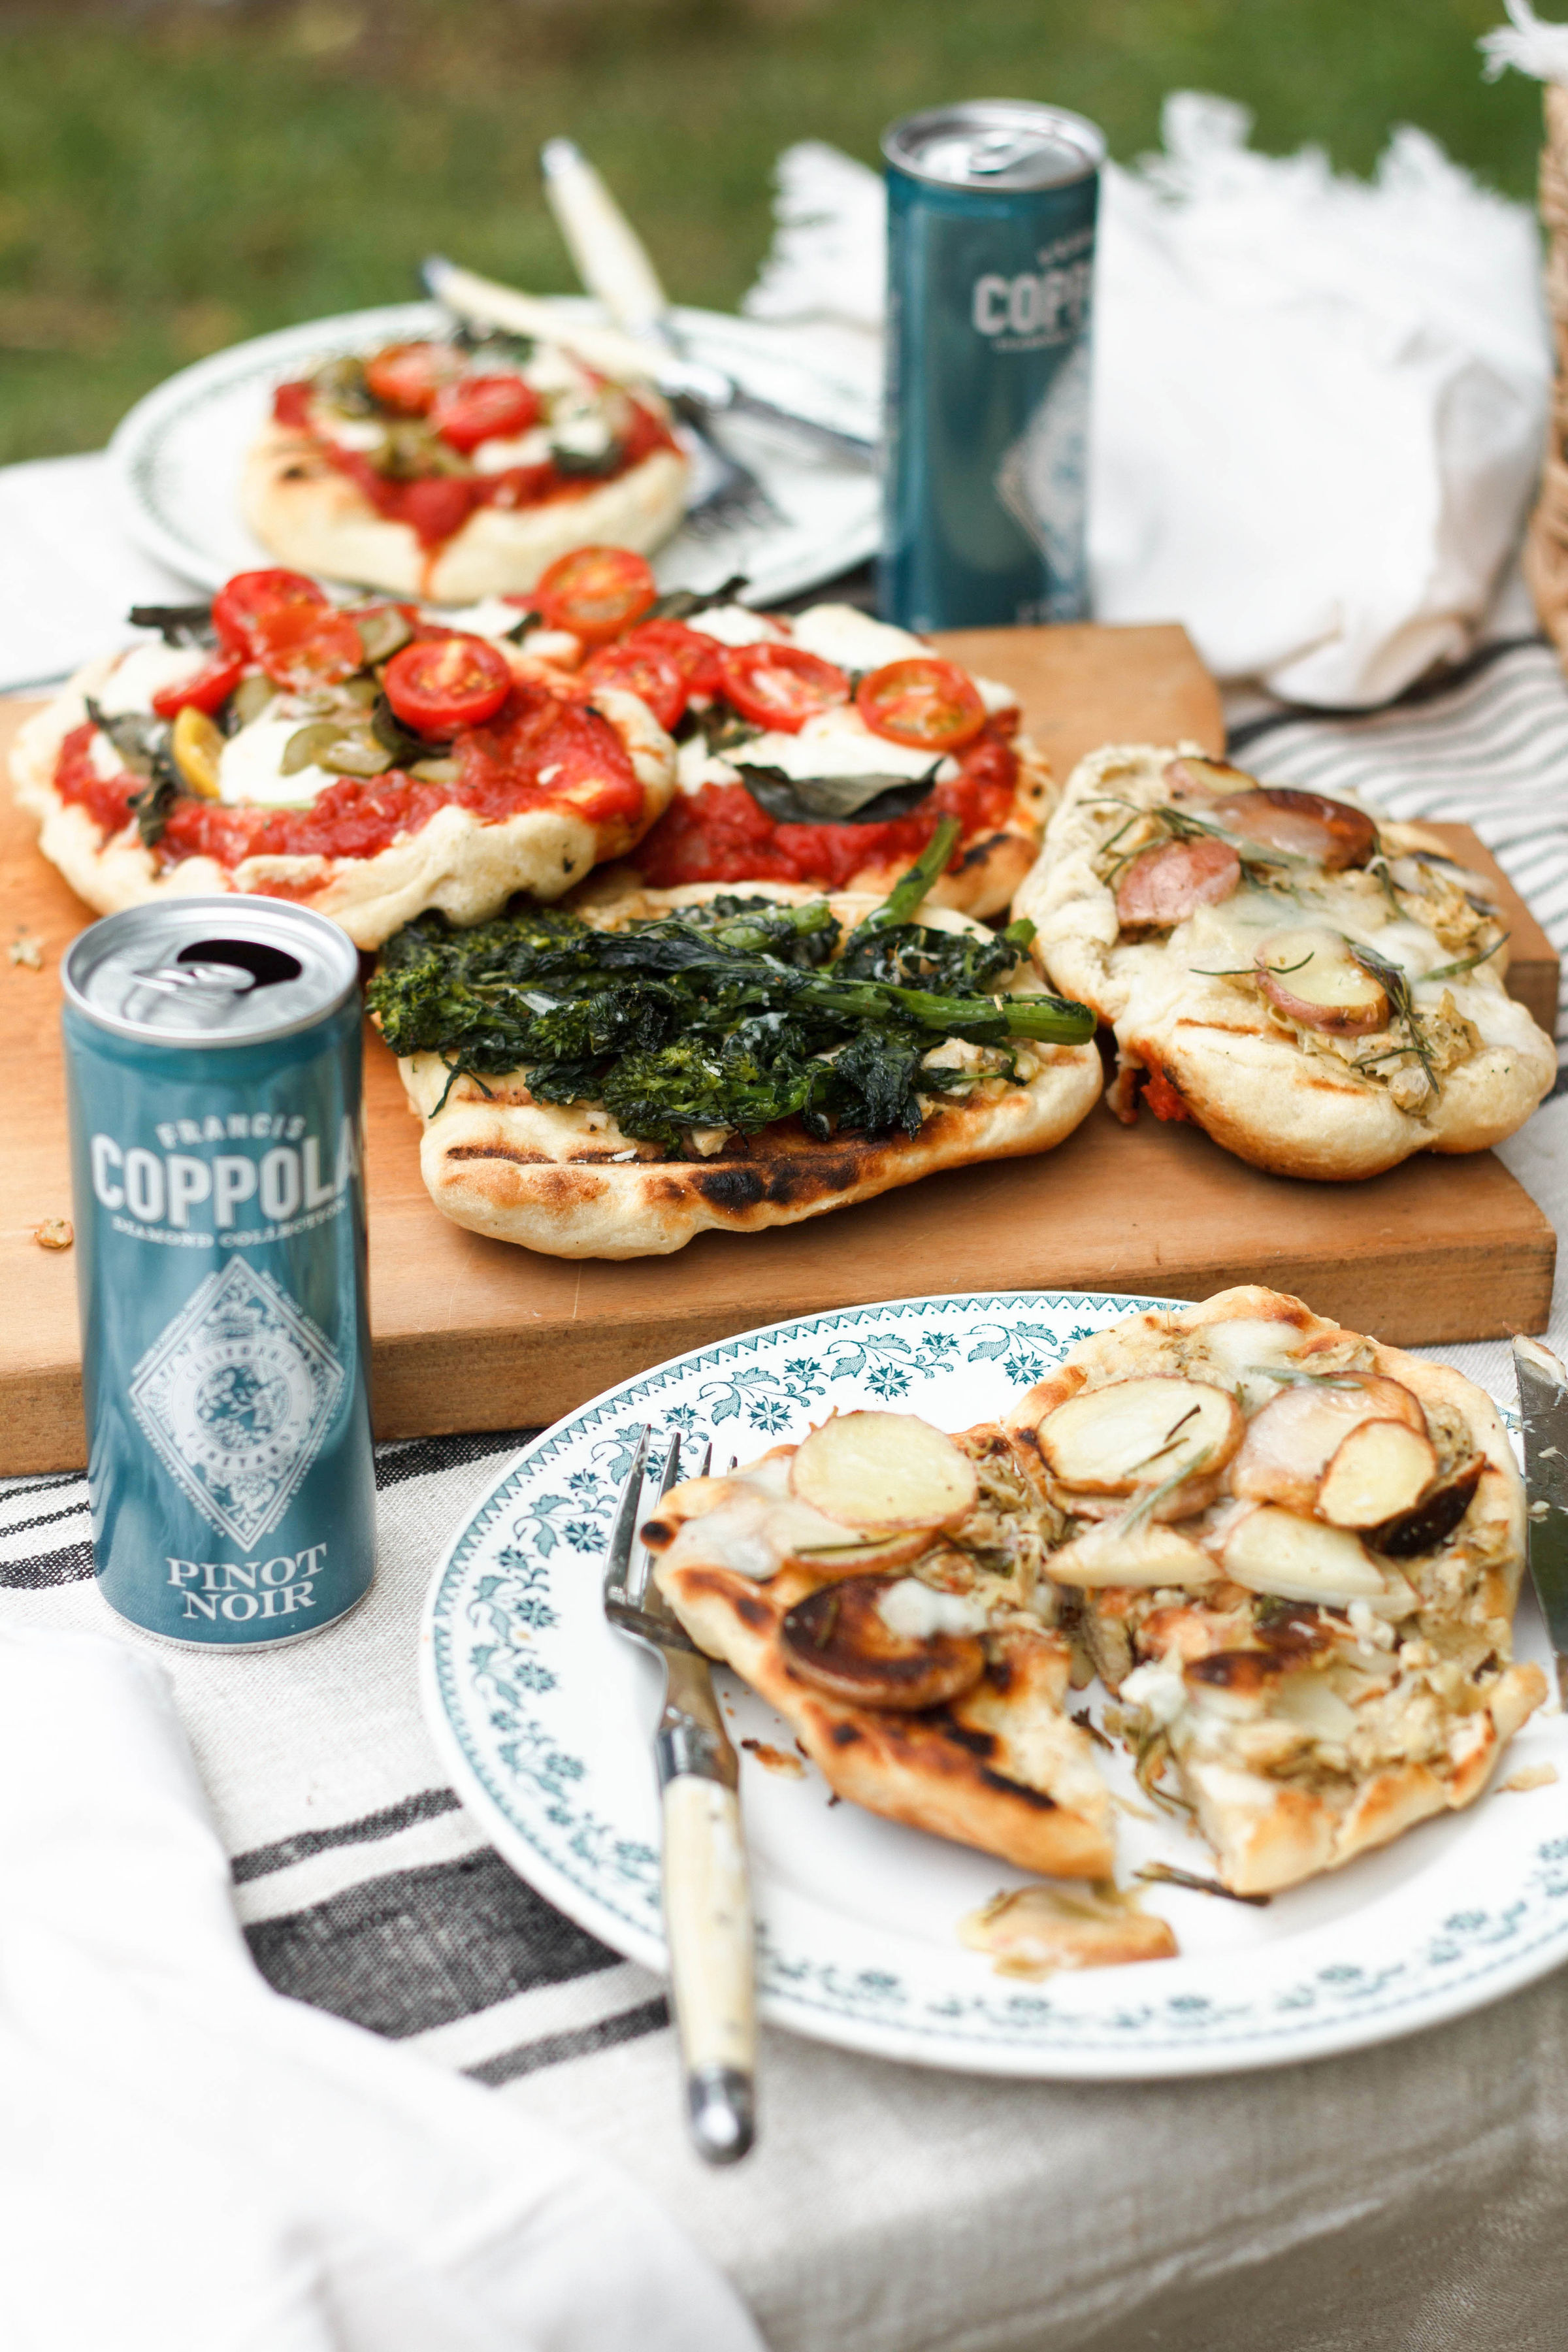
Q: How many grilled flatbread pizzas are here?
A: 6